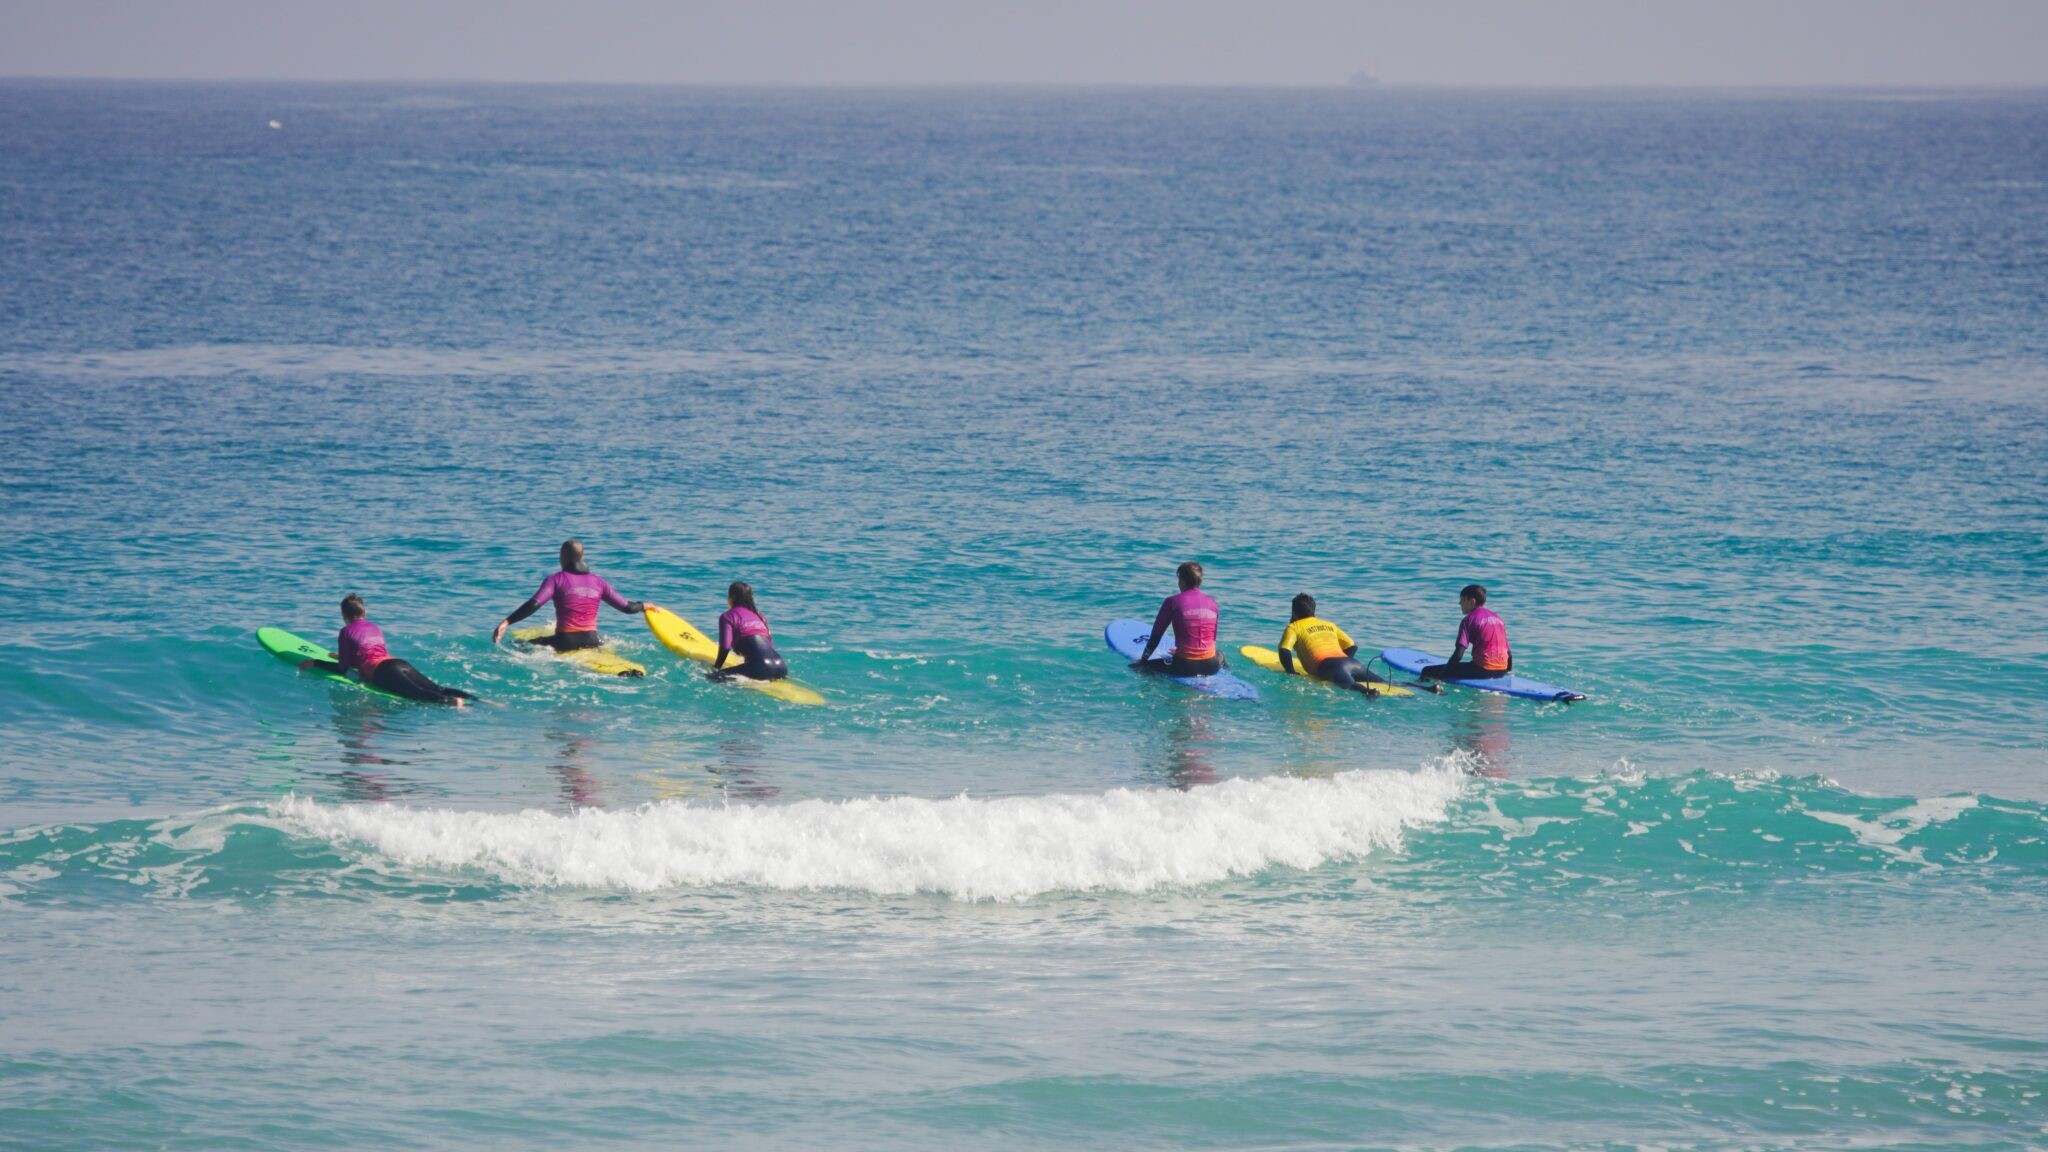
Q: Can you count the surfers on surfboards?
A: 6